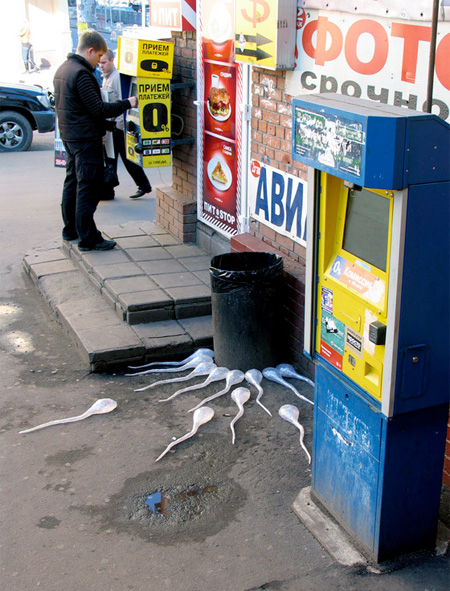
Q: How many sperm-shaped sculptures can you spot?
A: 12